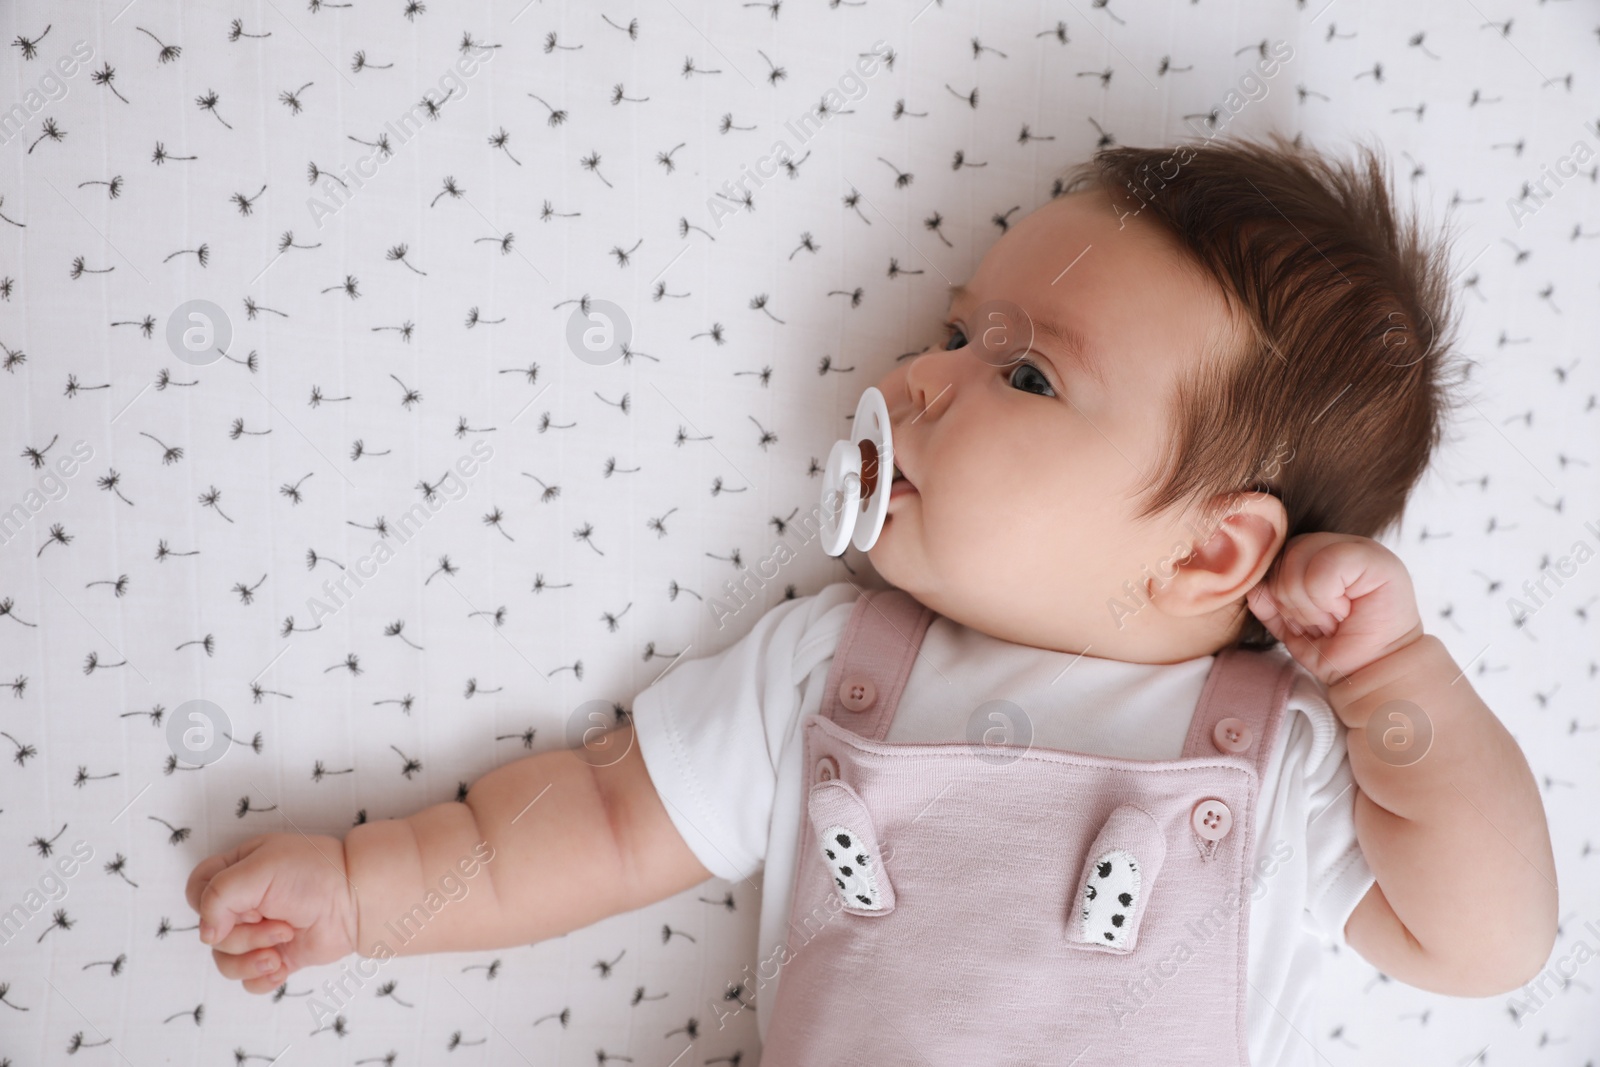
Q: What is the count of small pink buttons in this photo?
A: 4